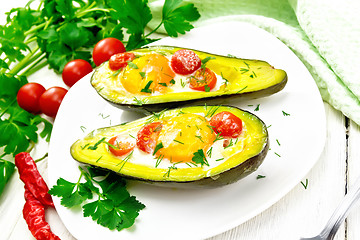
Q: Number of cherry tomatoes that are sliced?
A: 6